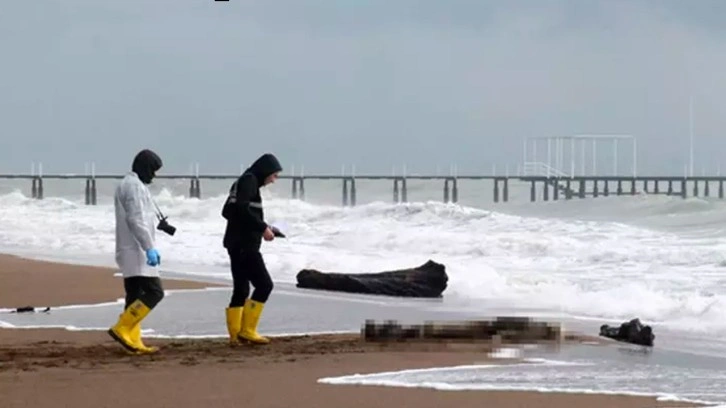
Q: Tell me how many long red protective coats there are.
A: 0